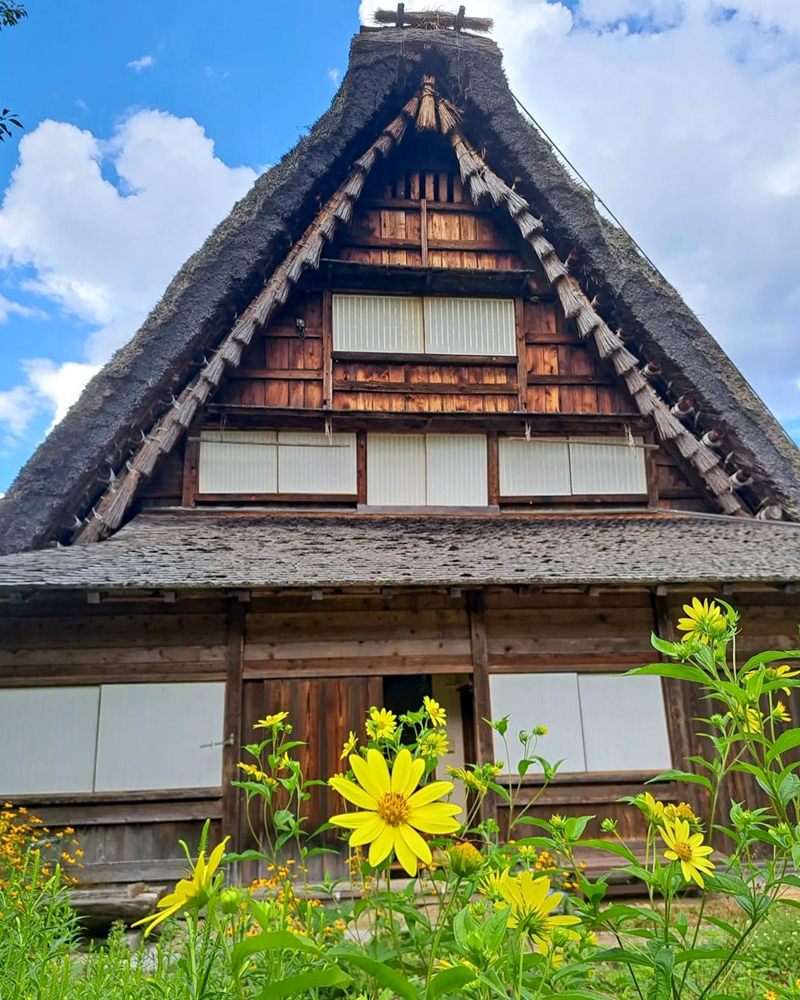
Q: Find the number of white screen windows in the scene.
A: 12